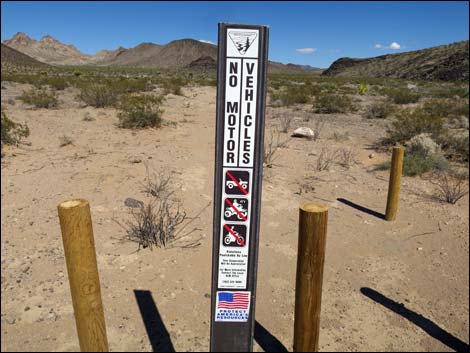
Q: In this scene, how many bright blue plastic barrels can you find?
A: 0